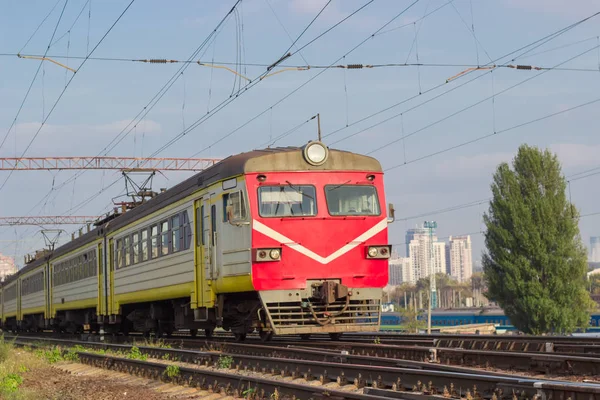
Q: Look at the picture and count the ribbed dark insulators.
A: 3